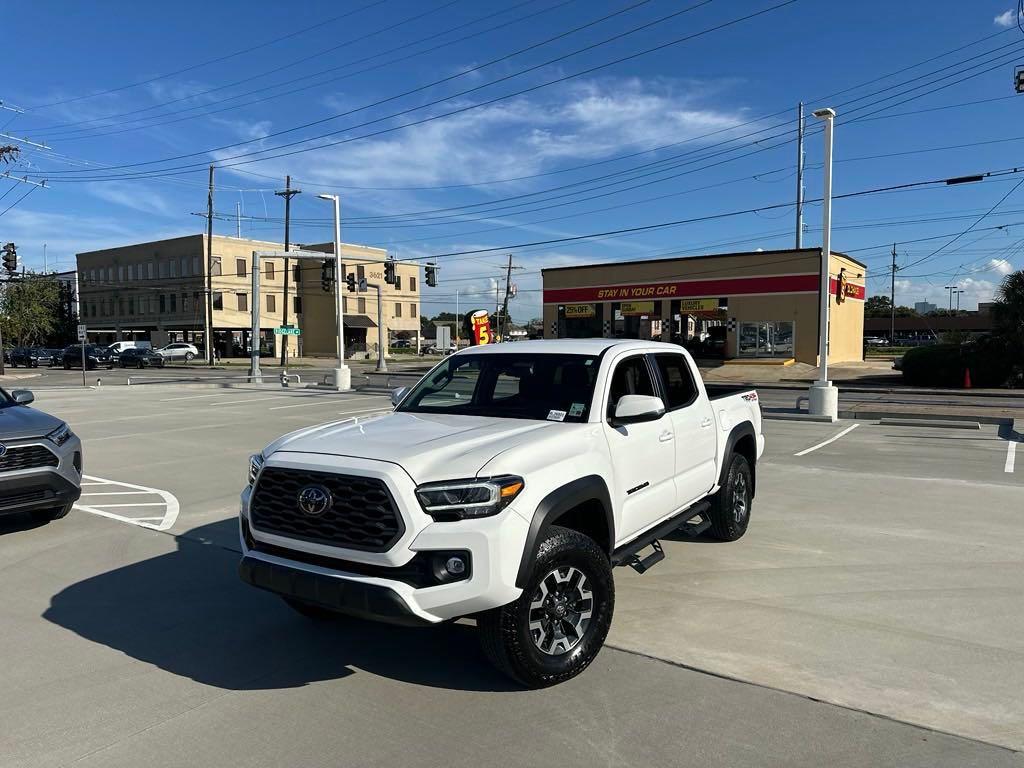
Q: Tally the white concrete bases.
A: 2